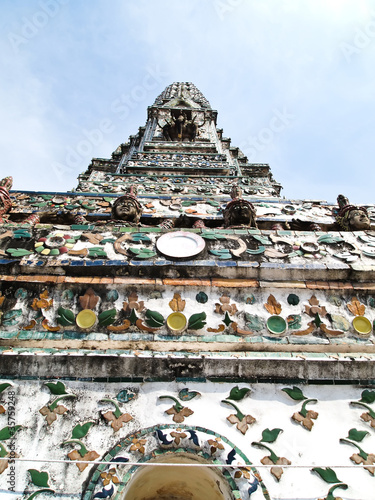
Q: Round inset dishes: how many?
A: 5